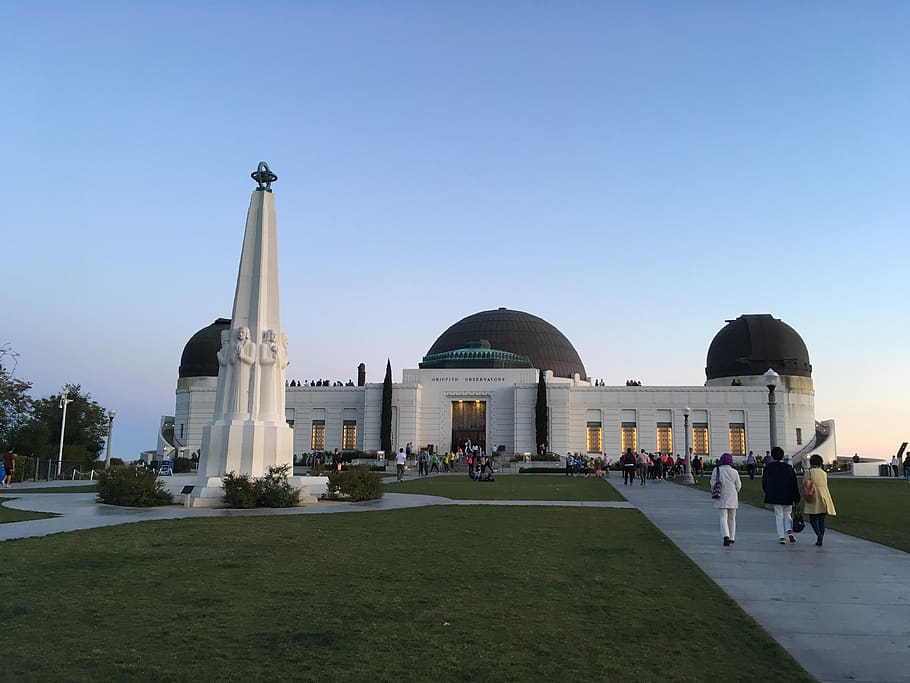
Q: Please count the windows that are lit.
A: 7